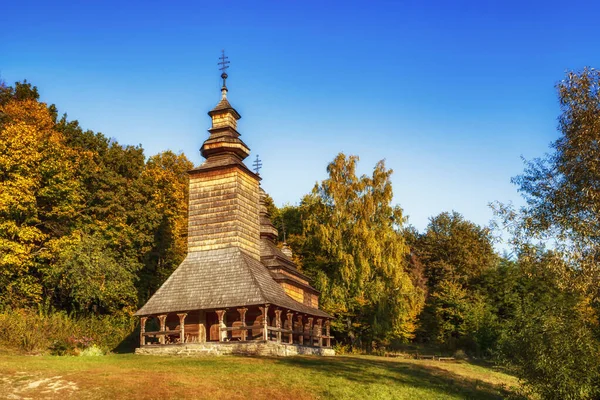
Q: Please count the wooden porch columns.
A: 12